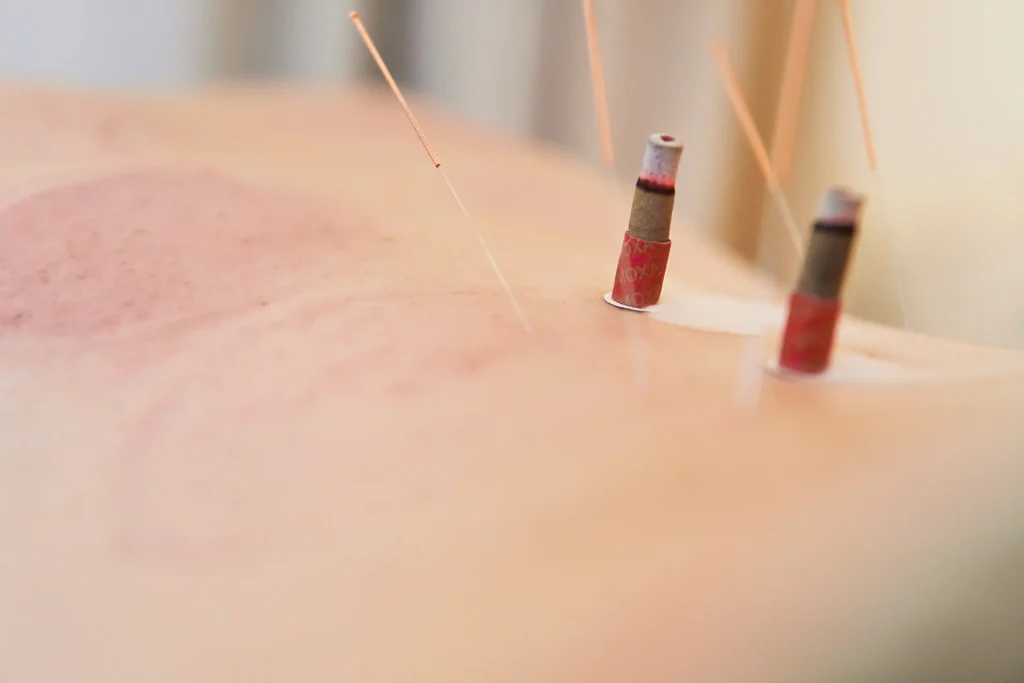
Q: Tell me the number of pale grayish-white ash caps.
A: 2